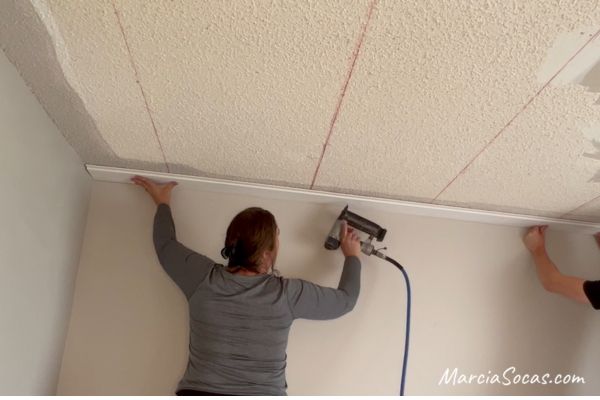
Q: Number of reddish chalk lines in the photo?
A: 4